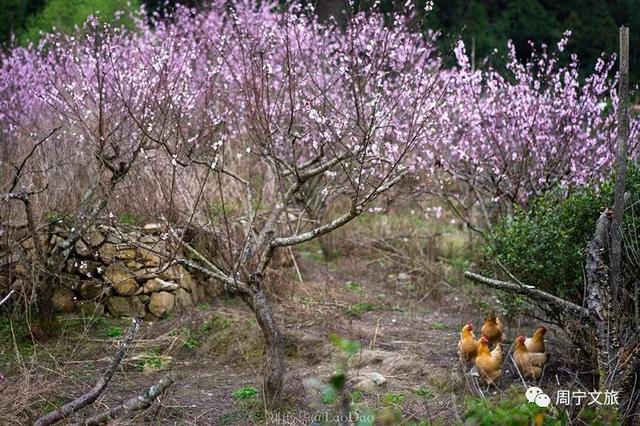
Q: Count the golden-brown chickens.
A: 5